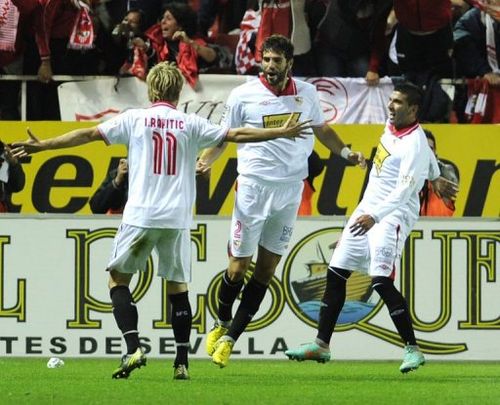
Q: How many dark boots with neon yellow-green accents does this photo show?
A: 2